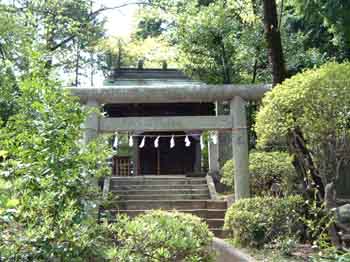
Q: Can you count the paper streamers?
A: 8